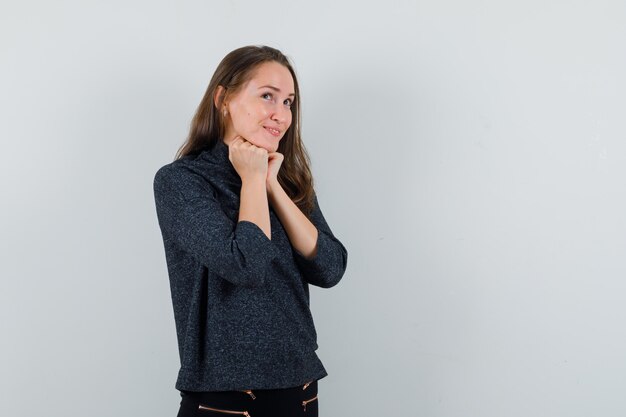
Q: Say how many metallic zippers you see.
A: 4